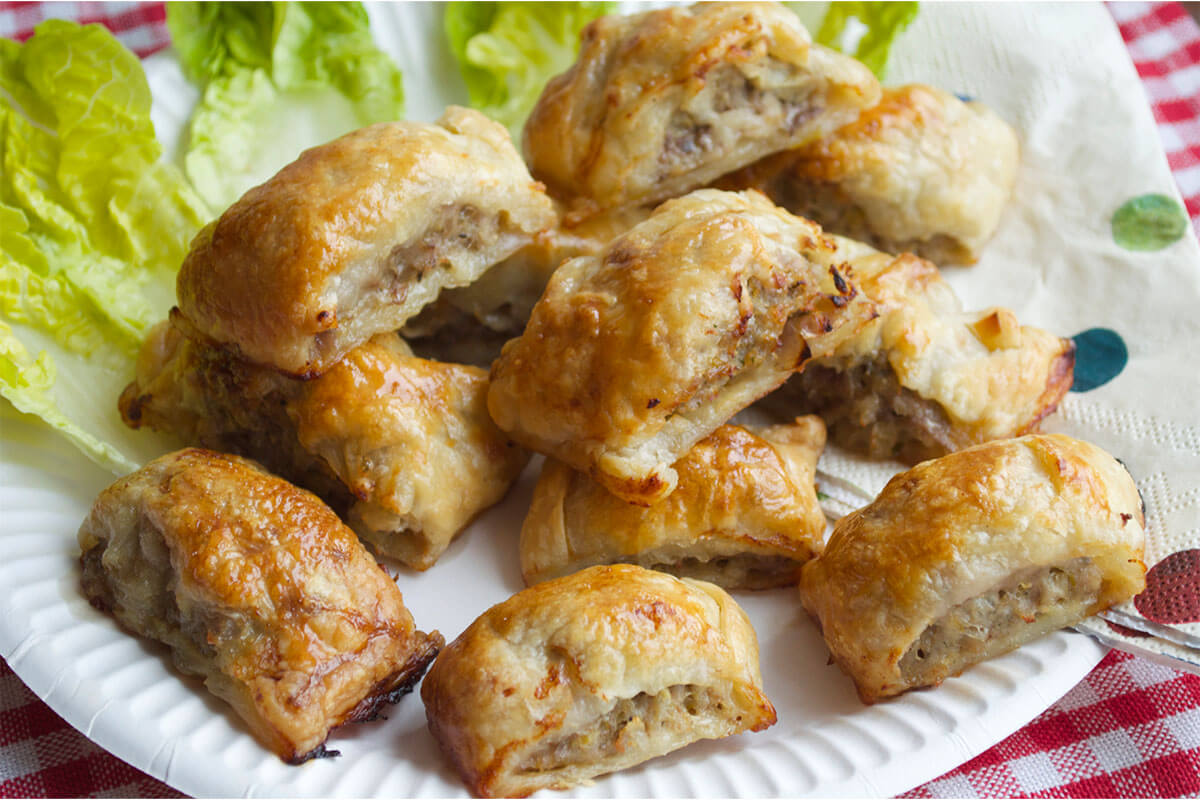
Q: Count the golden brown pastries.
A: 11